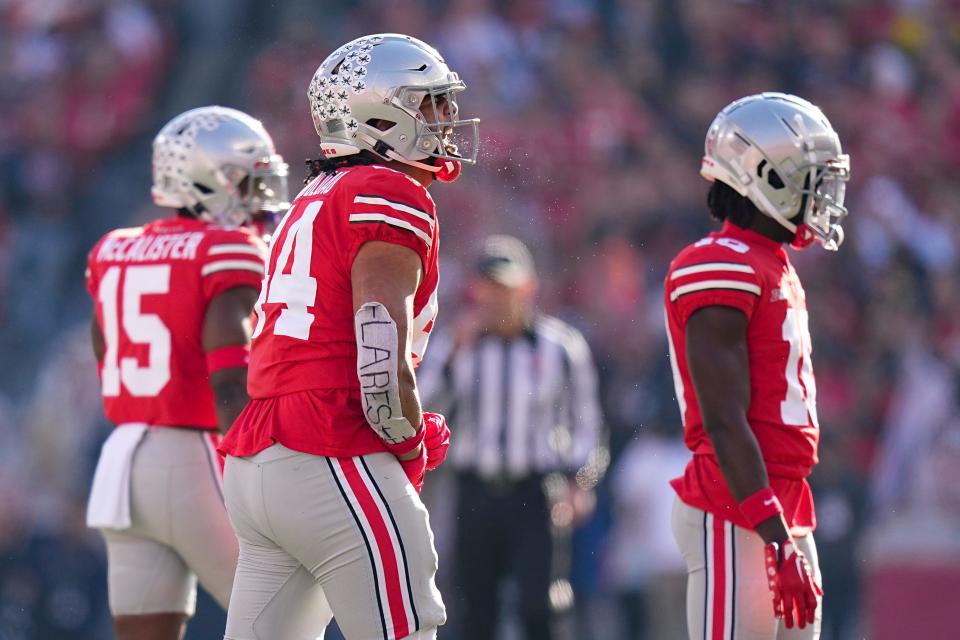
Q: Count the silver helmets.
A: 3